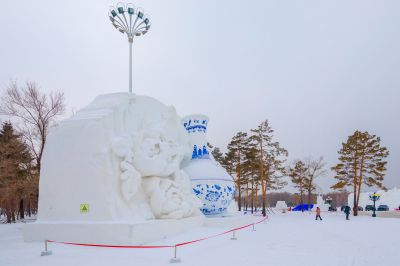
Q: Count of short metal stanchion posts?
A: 4